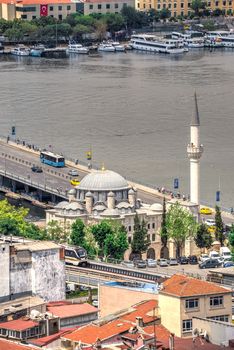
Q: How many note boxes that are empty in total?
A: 0